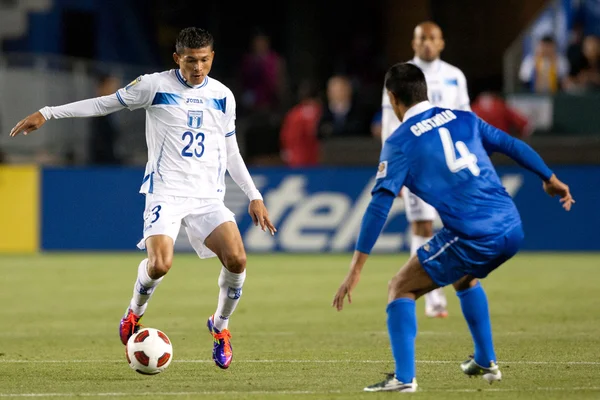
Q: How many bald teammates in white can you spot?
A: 1